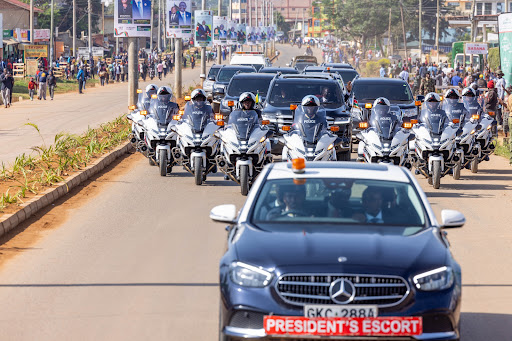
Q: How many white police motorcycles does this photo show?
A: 9